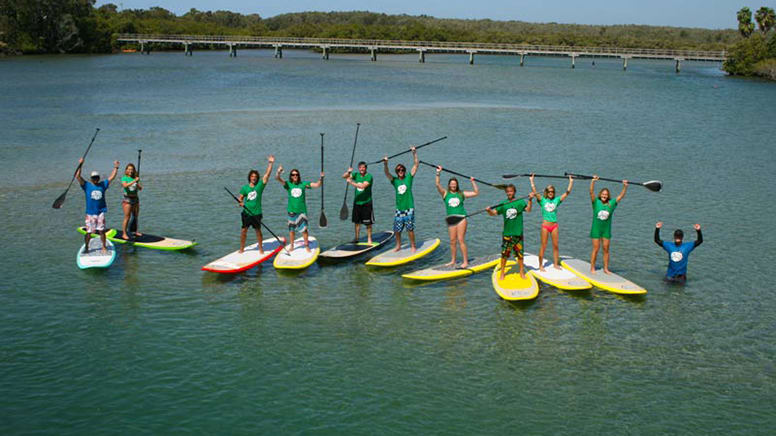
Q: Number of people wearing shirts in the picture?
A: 11